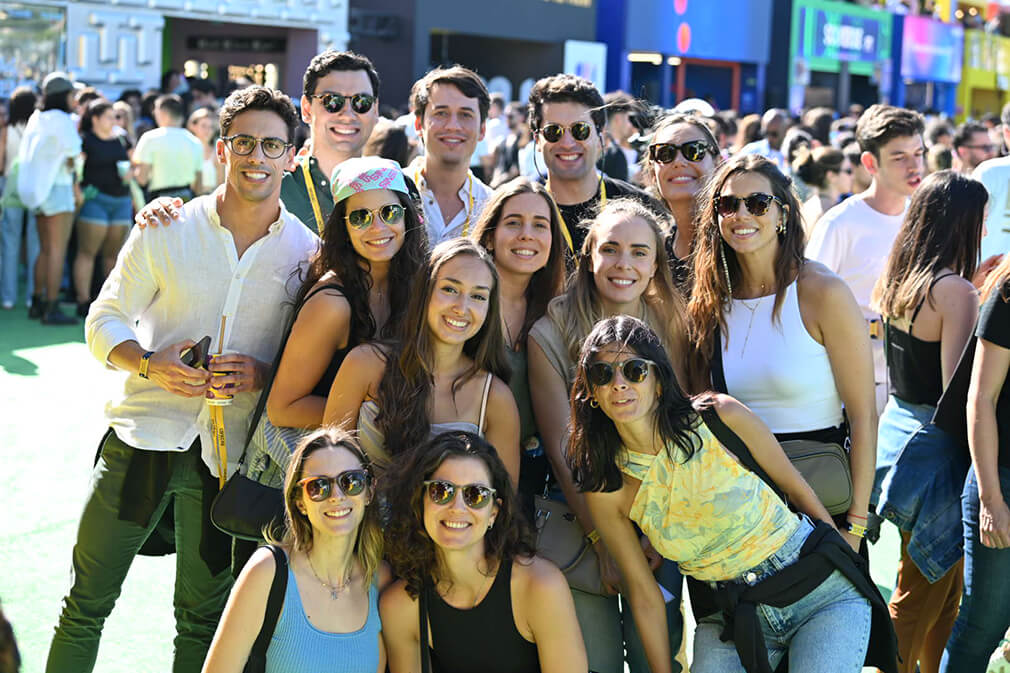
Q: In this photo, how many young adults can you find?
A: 13